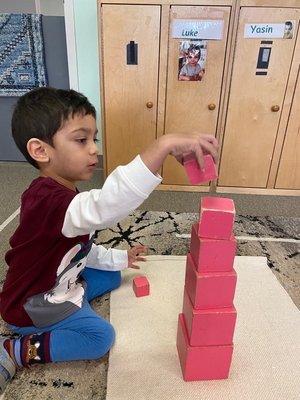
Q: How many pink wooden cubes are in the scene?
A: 7